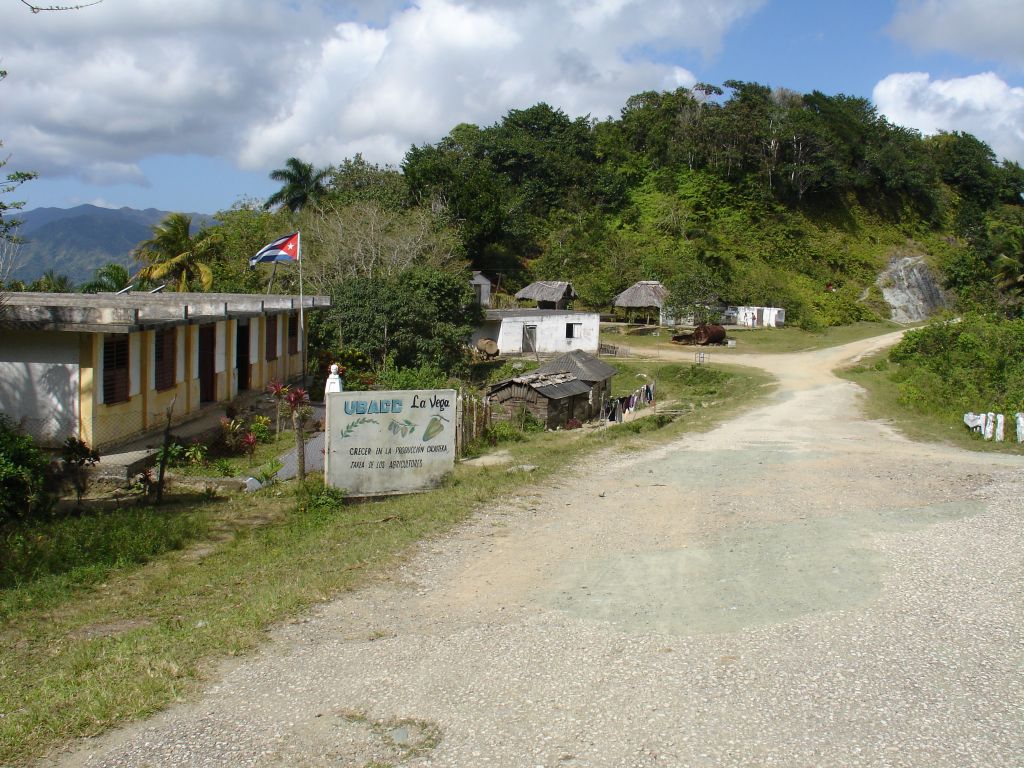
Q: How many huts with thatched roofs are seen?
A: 2